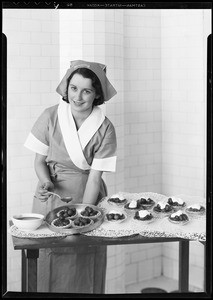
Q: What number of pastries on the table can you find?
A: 13